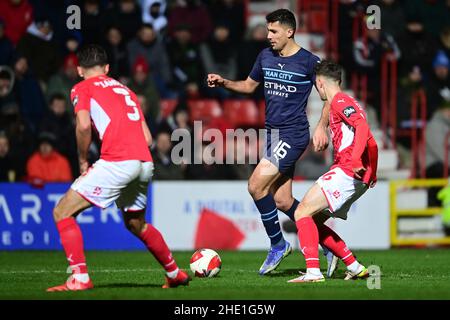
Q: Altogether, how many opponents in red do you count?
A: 2